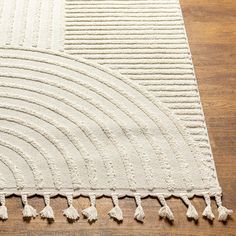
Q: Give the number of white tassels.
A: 11